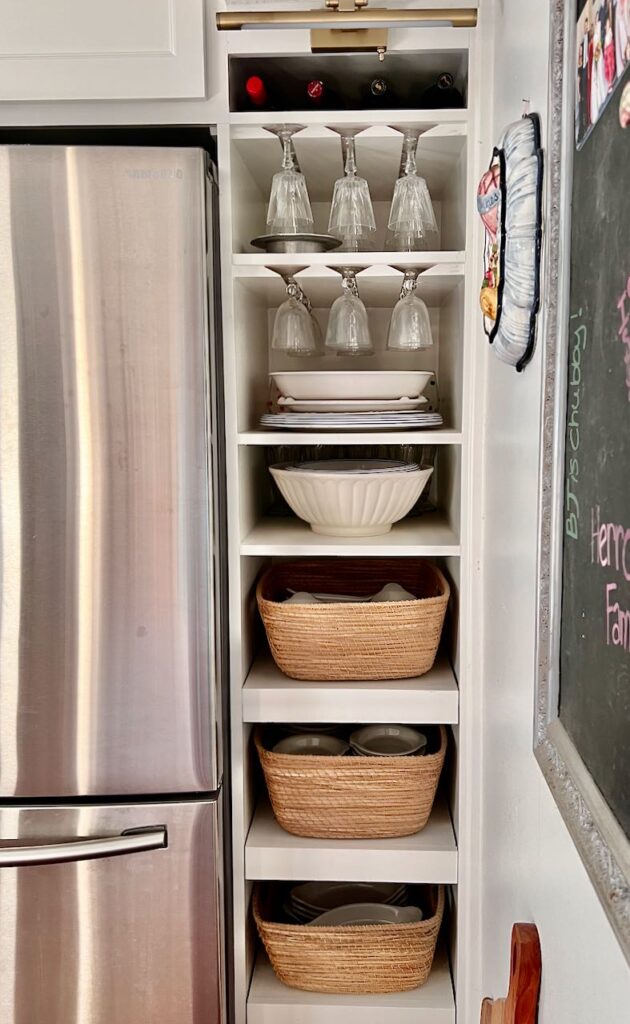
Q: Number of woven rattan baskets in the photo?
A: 3